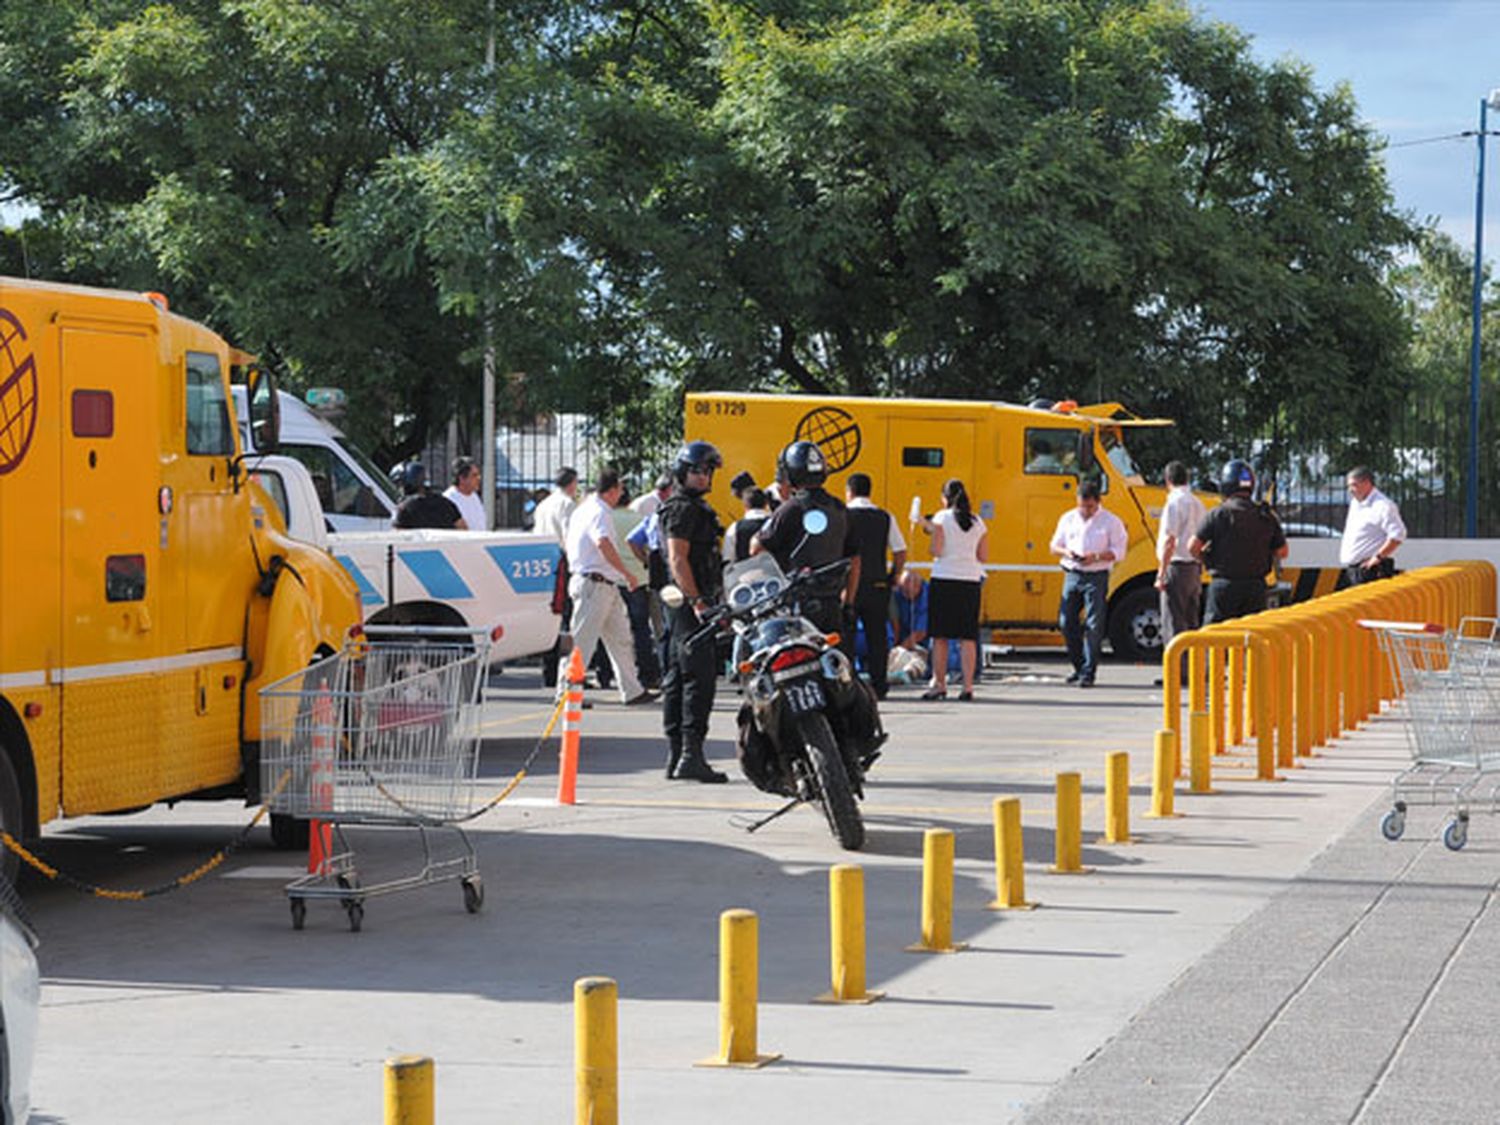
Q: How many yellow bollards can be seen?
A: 10